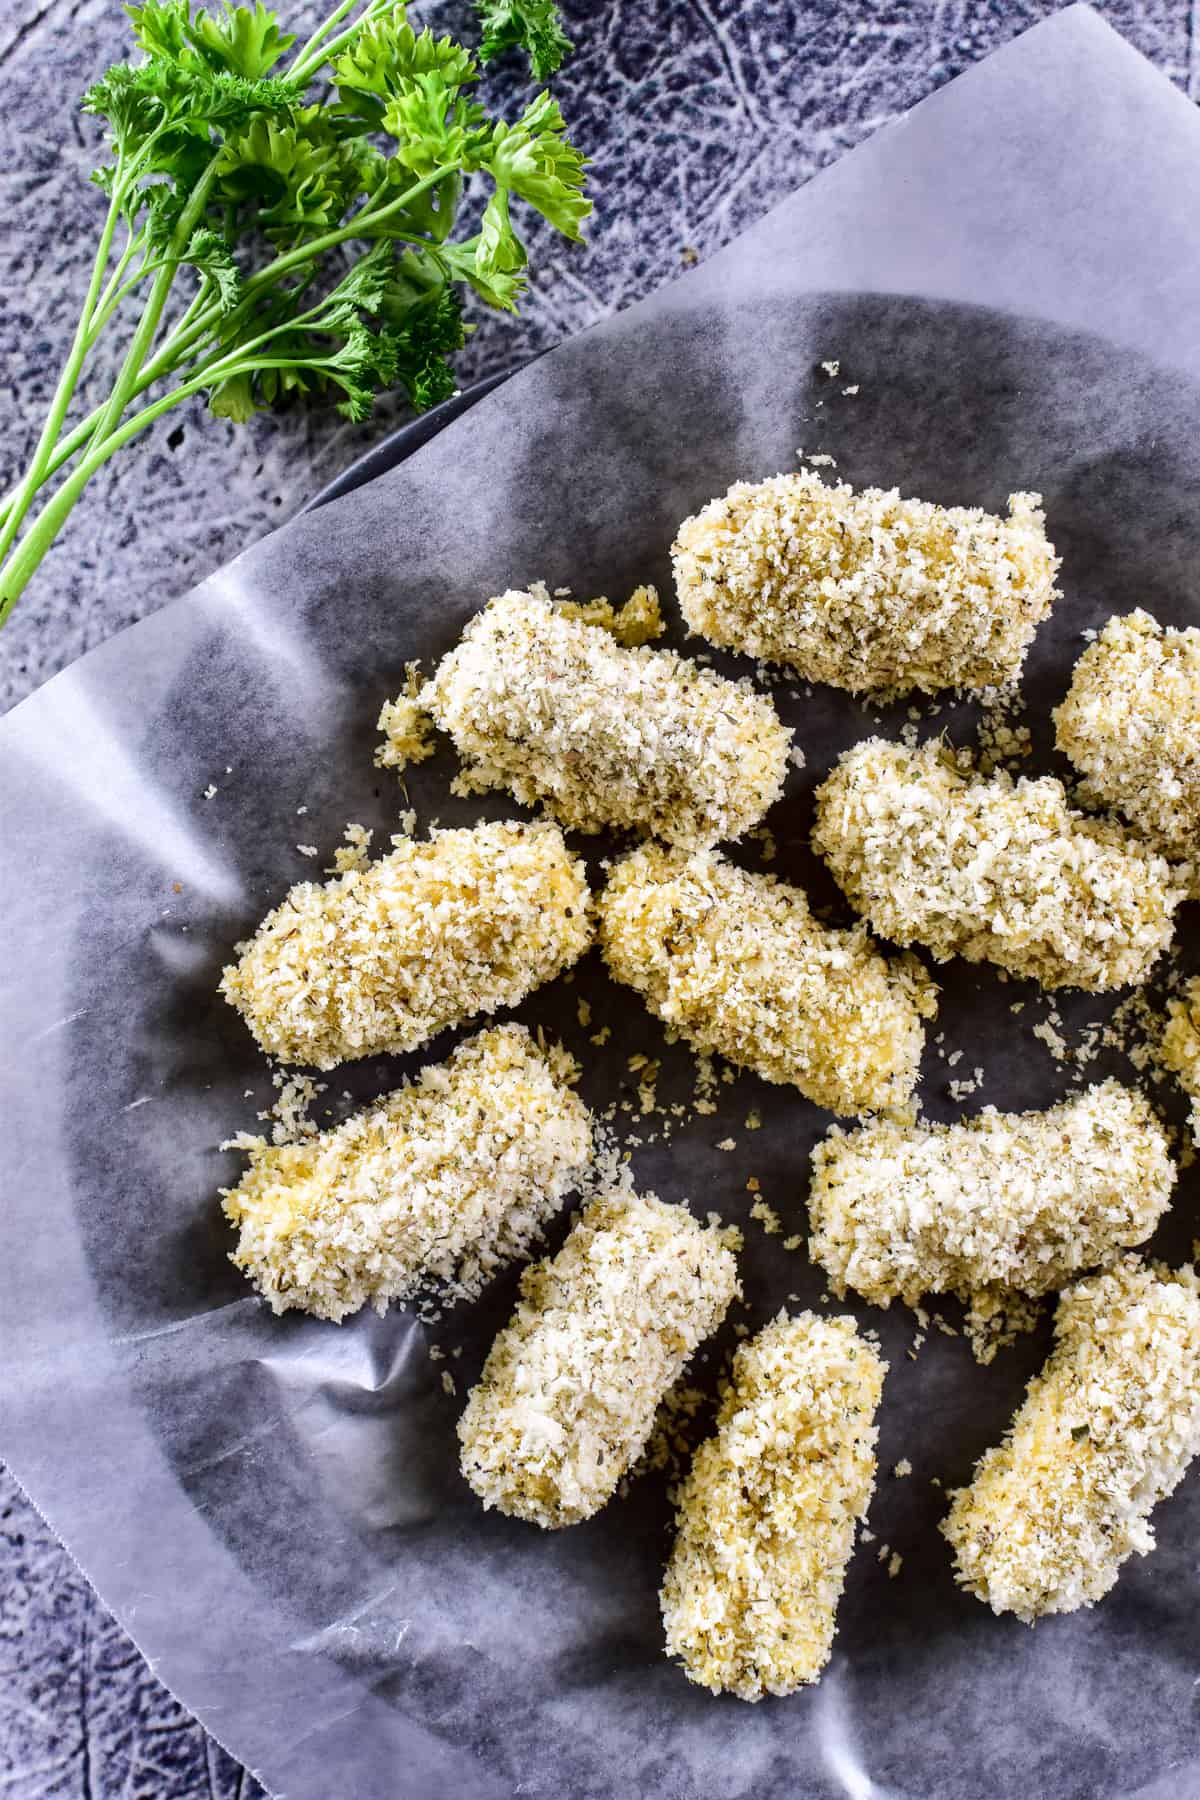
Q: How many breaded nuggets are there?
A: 12